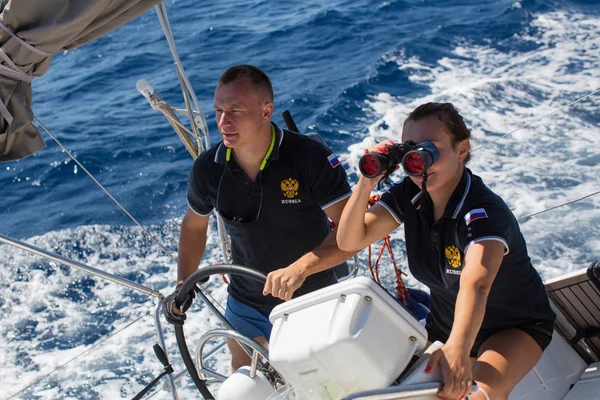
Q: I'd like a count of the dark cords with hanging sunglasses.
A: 1